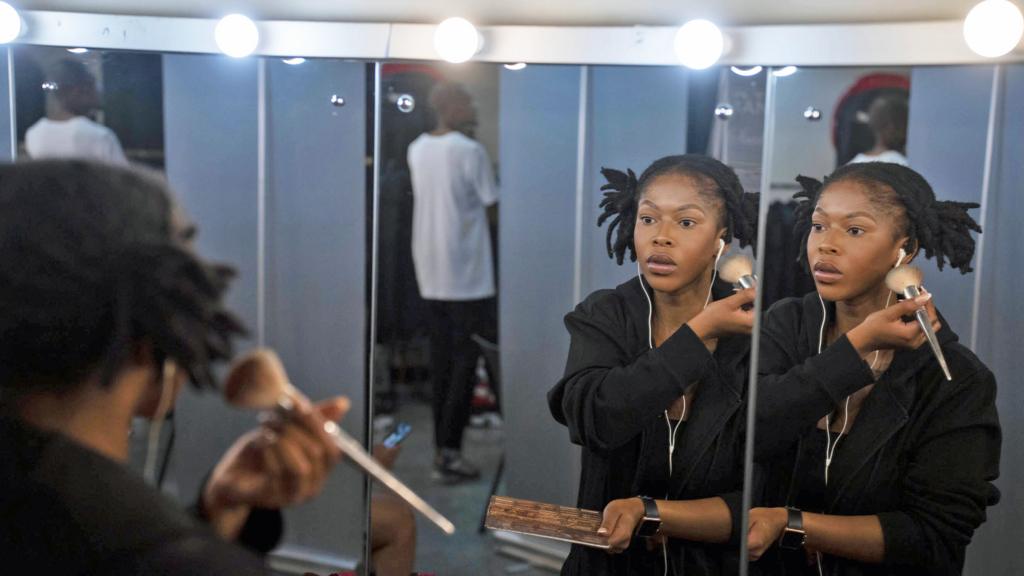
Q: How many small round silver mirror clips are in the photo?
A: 5